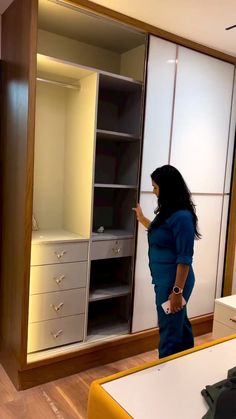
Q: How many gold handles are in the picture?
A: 5